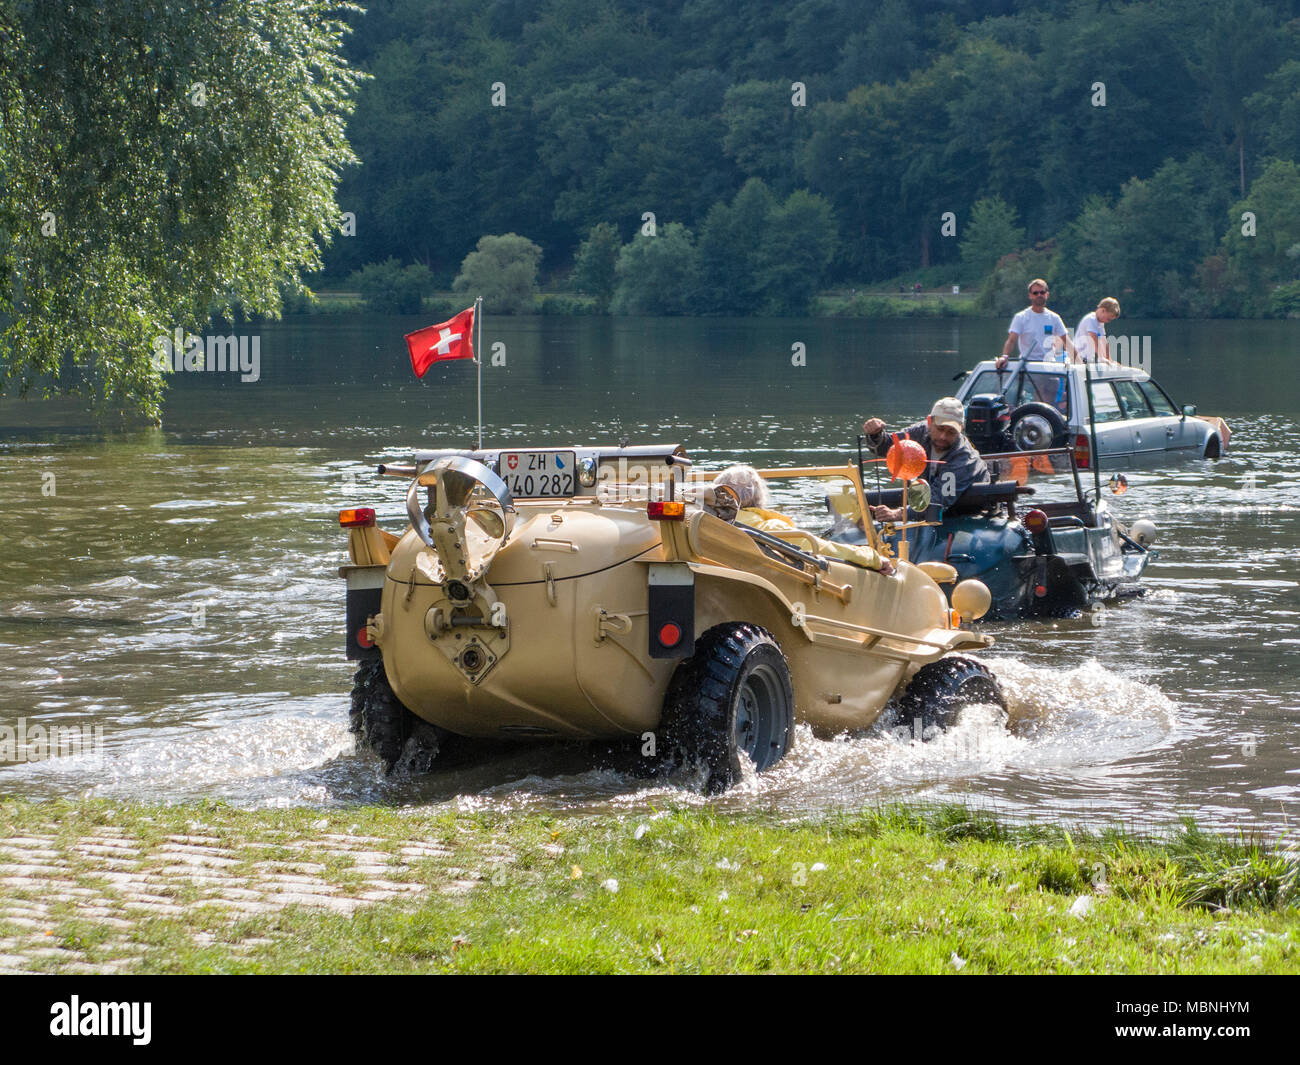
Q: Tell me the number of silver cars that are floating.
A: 1